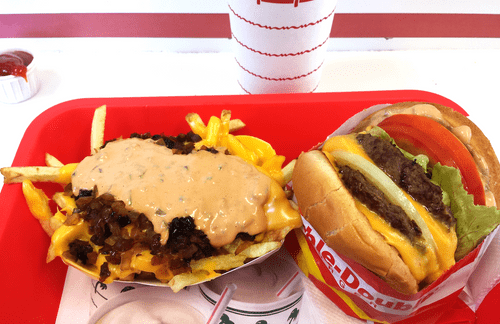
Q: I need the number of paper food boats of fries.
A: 1